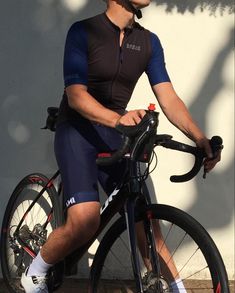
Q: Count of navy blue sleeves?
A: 2